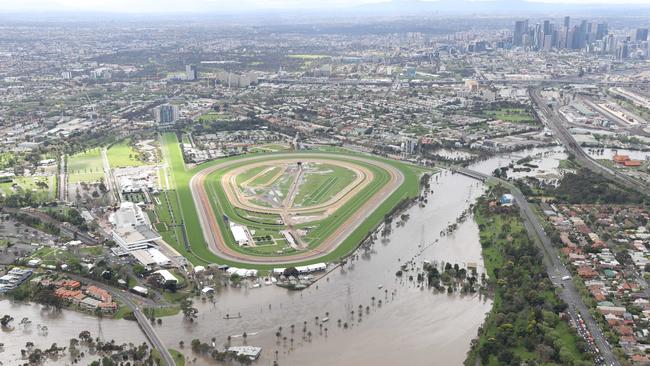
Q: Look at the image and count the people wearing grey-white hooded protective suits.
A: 0